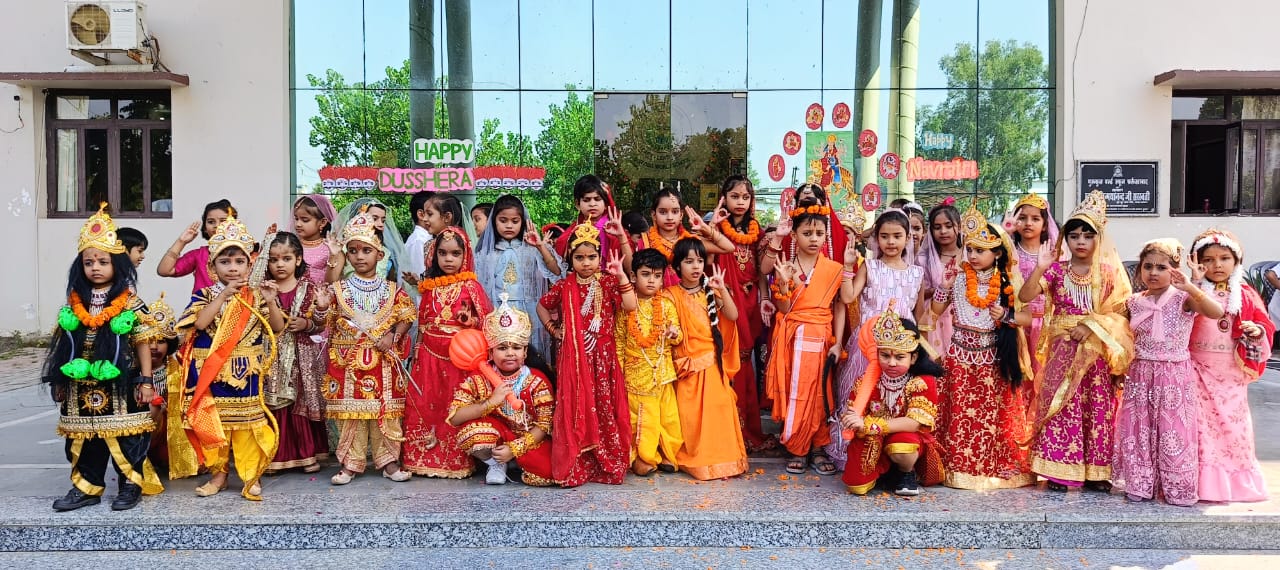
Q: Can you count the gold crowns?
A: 11